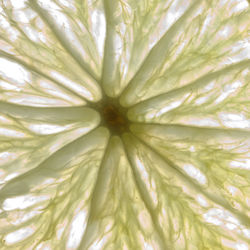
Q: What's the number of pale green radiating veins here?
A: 11